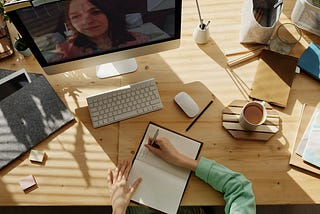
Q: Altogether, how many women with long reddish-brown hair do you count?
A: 1